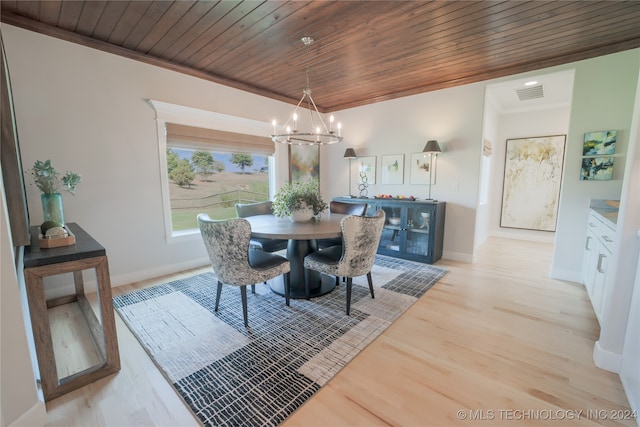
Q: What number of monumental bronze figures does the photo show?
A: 0